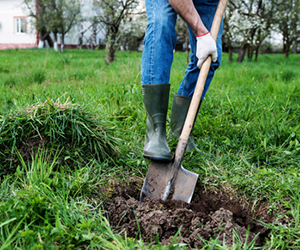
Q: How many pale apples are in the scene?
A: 0